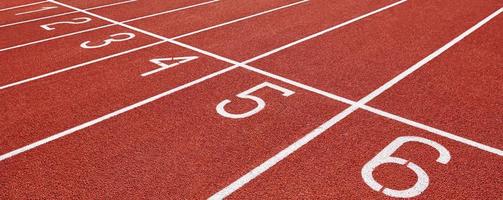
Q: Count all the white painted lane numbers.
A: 6